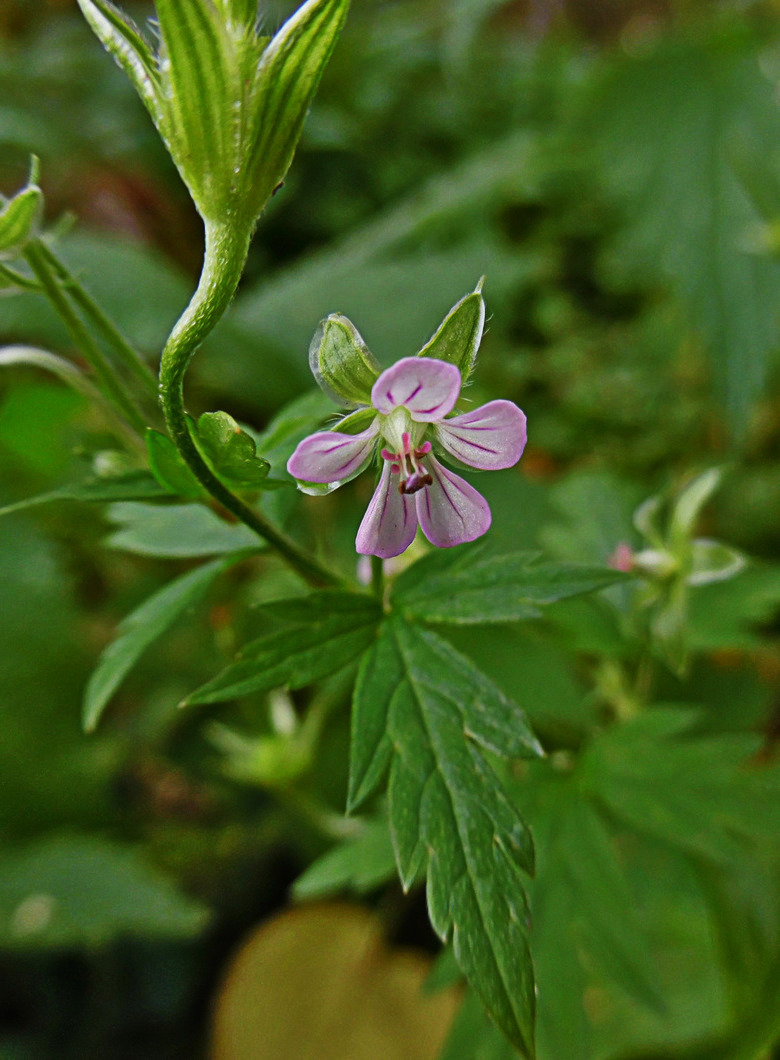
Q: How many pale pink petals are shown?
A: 5